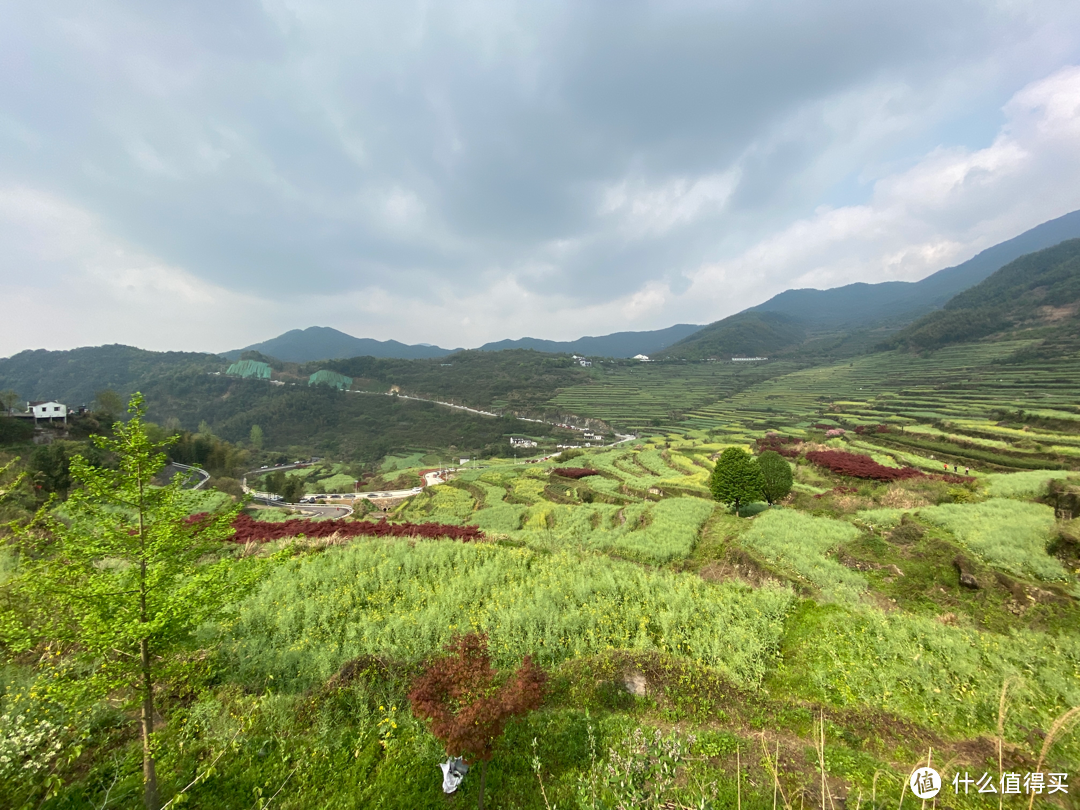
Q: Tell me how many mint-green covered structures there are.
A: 2